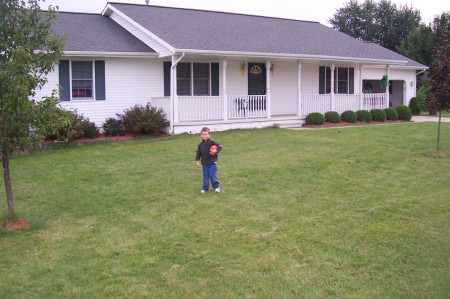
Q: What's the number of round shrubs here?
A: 7